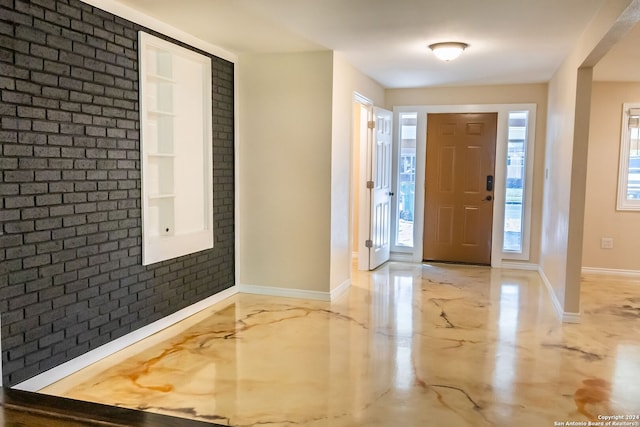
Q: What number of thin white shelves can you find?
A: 4